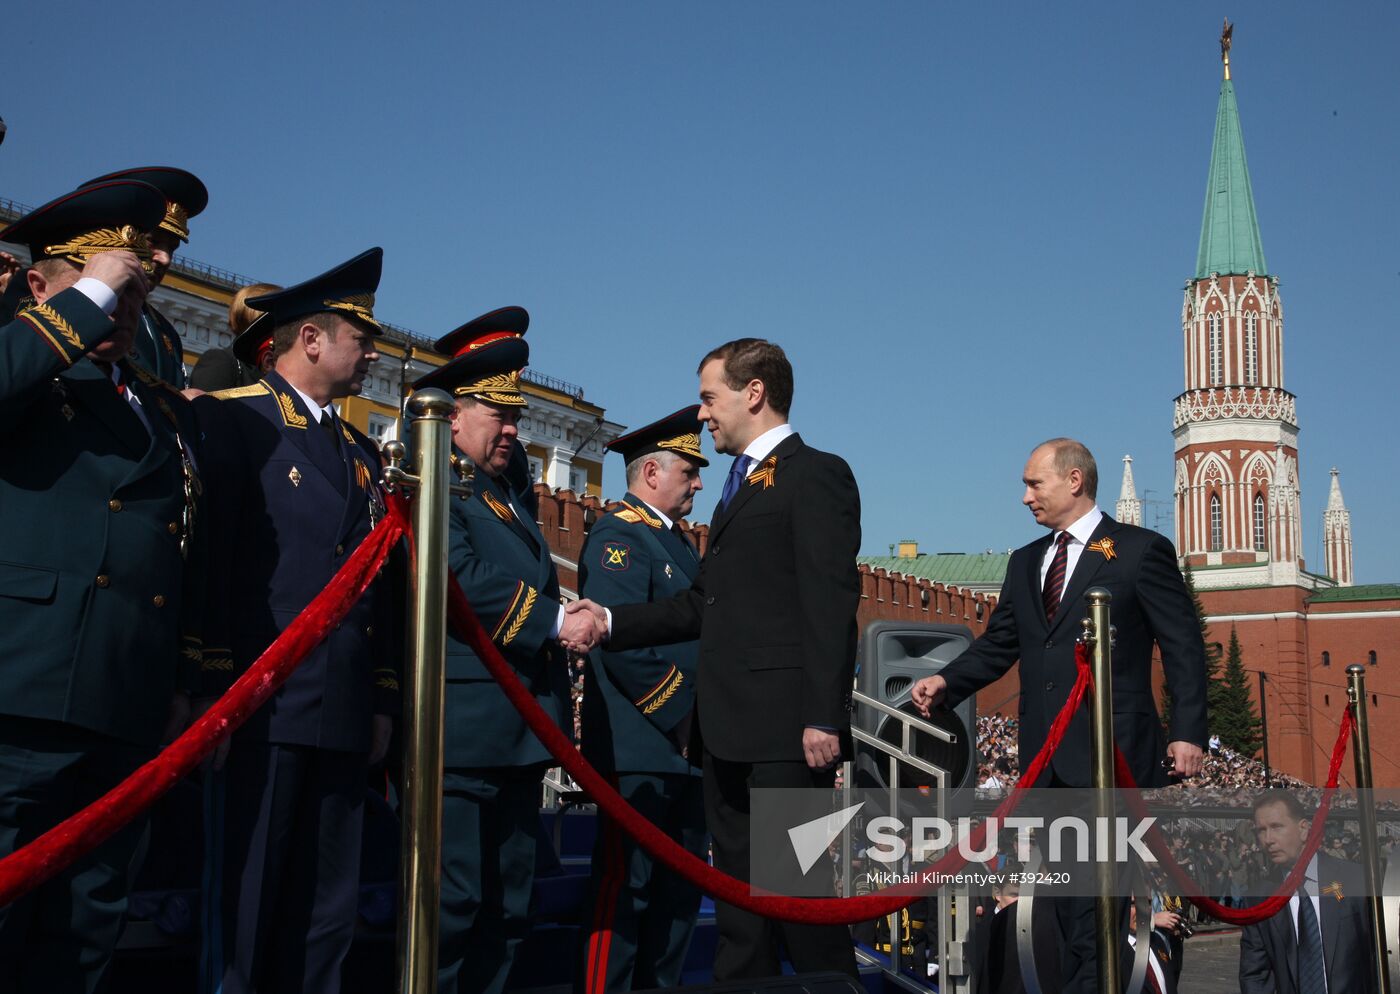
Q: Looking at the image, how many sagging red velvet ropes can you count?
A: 3